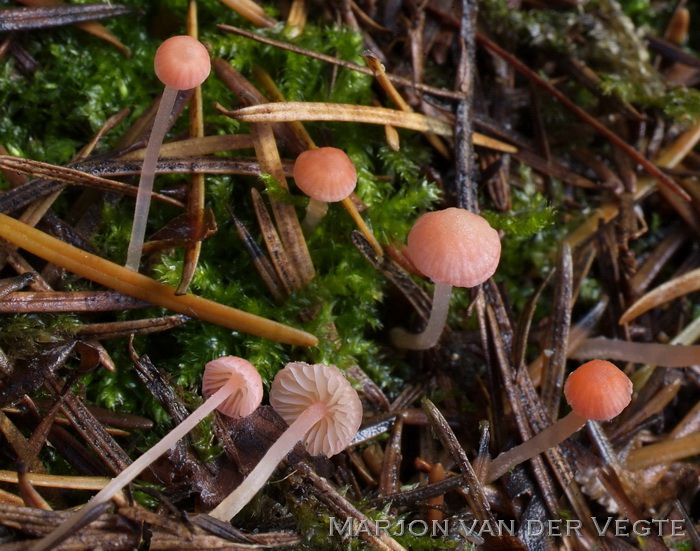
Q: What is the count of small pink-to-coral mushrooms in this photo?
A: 6